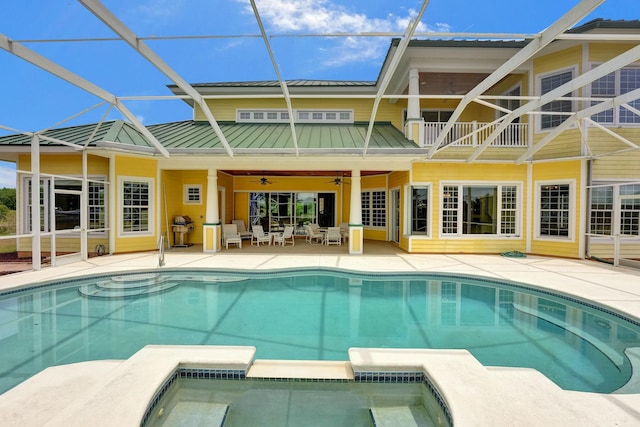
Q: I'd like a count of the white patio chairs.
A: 8